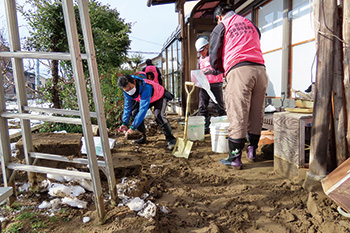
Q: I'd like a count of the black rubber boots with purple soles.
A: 2